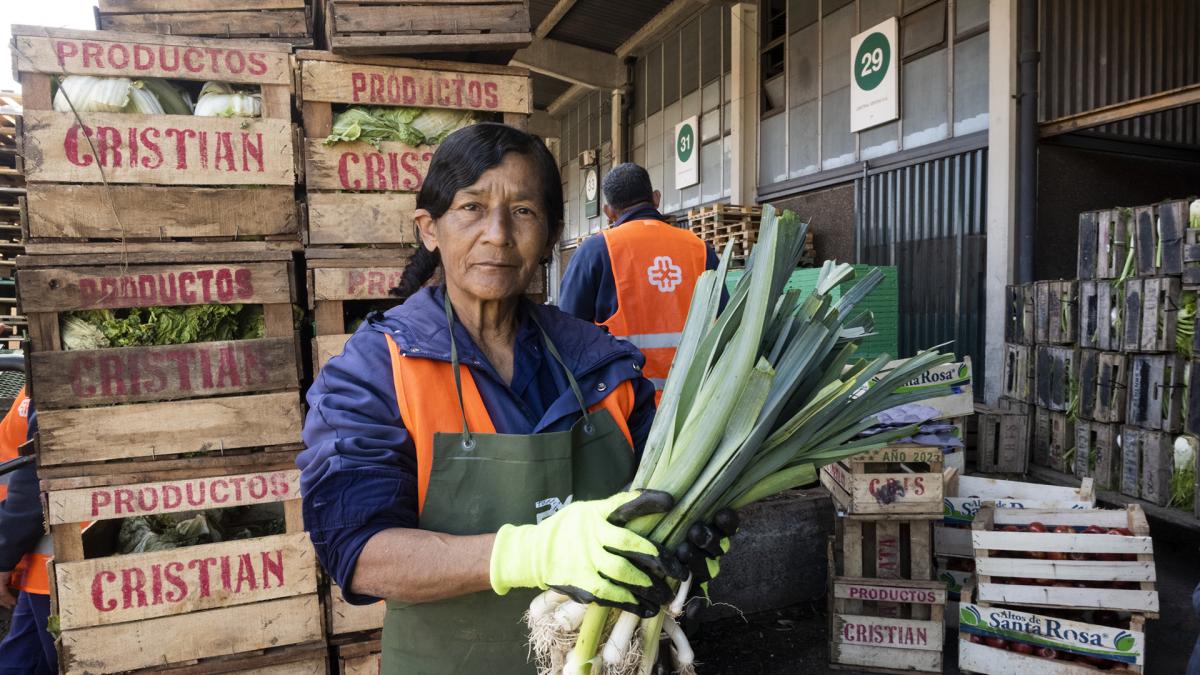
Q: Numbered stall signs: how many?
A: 3